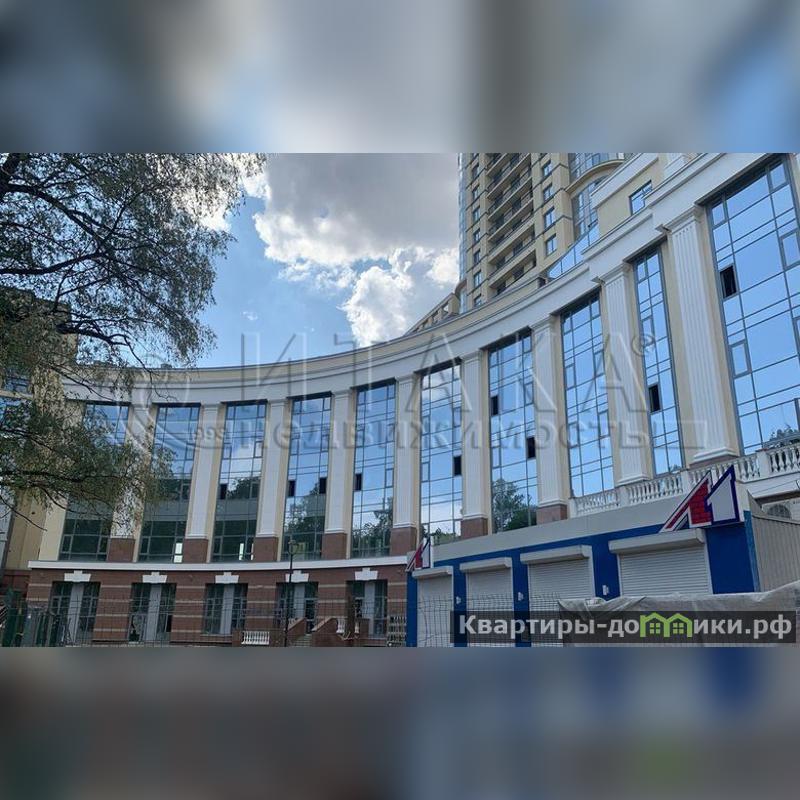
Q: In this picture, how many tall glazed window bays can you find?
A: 10